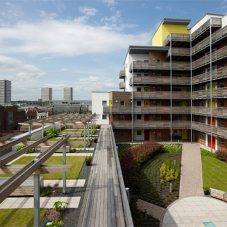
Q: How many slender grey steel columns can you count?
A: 4